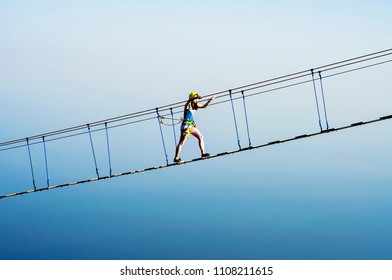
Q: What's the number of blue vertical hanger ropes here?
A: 10